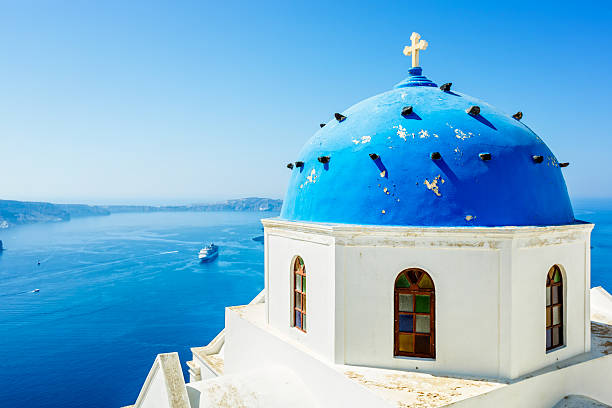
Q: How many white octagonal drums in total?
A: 1